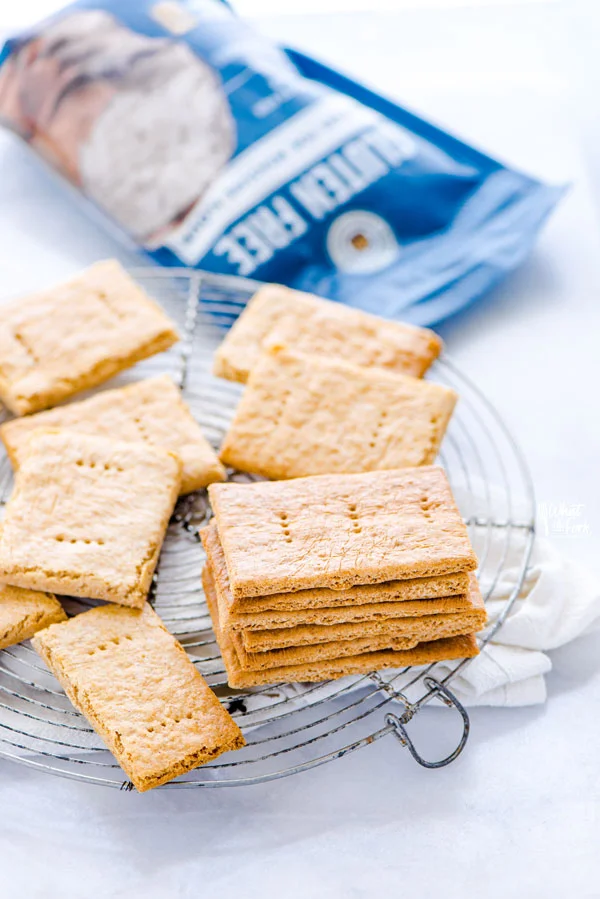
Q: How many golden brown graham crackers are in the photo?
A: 13